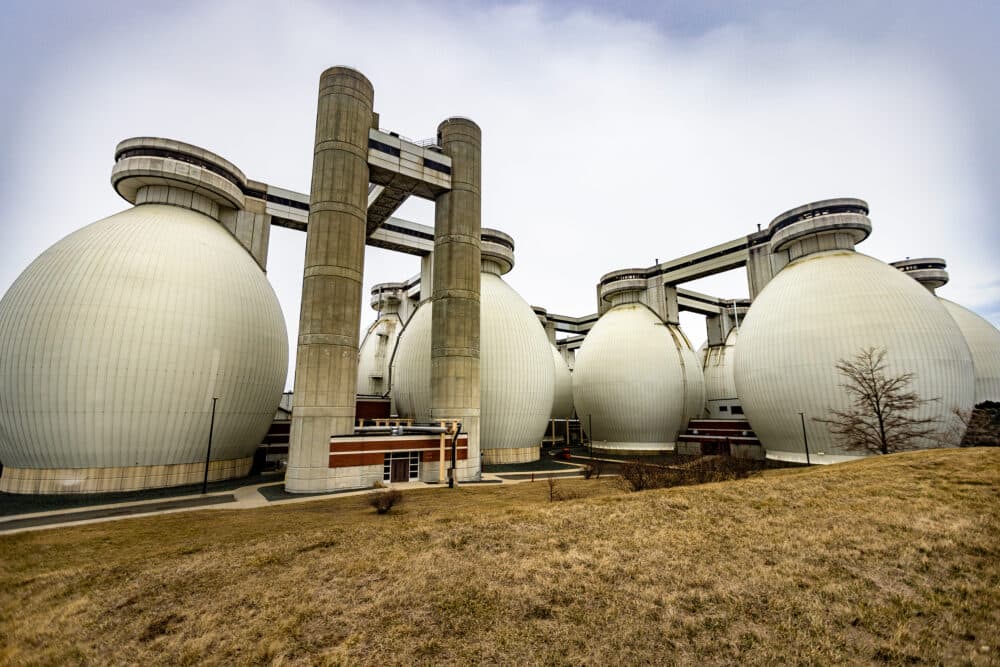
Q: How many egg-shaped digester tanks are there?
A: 8